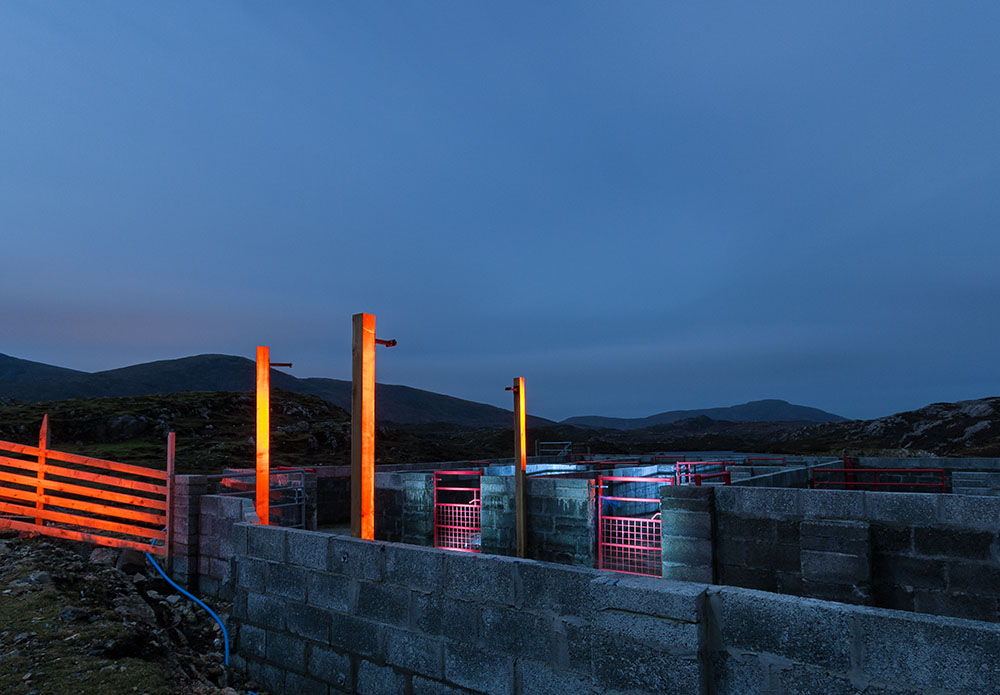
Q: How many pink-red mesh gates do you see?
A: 2